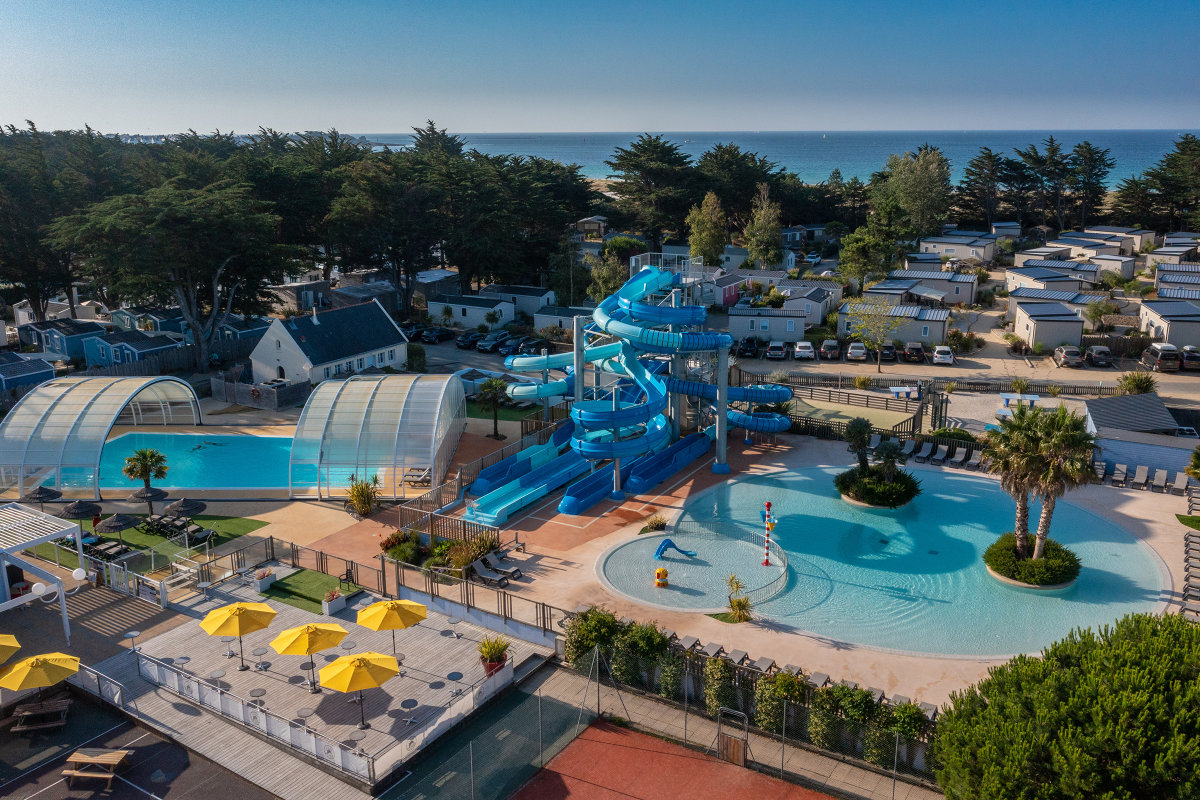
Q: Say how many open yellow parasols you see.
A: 6